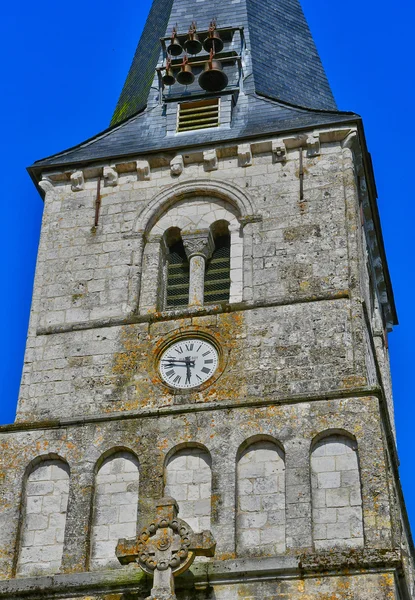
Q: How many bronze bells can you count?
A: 6